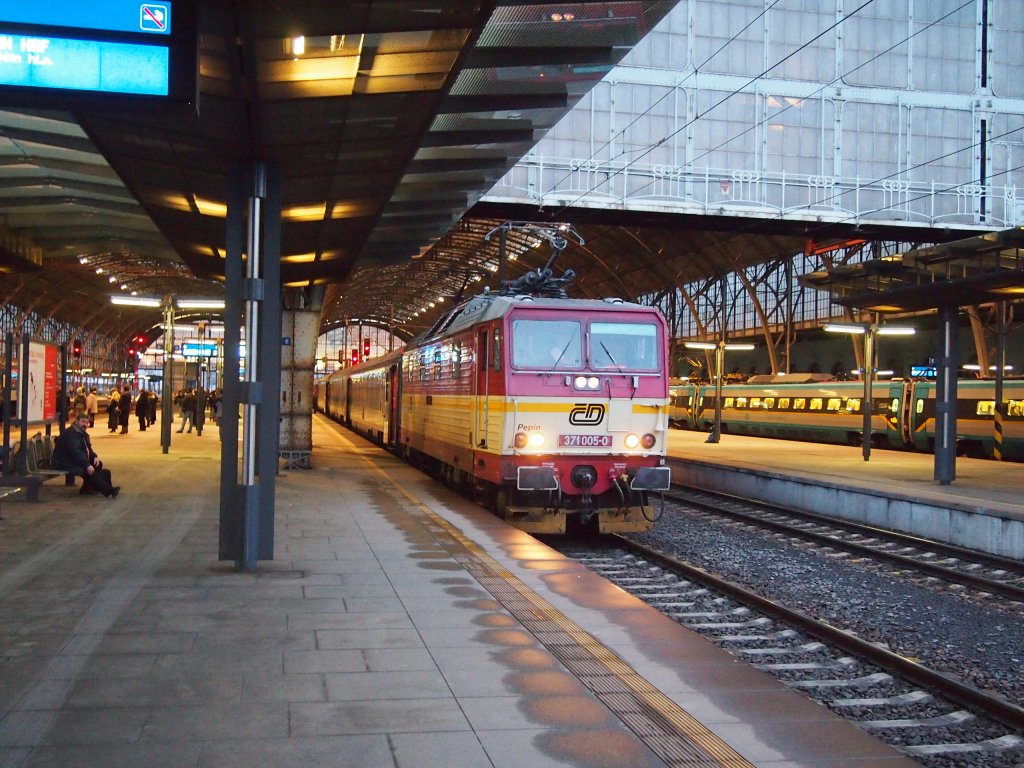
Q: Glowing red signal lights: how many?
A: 5